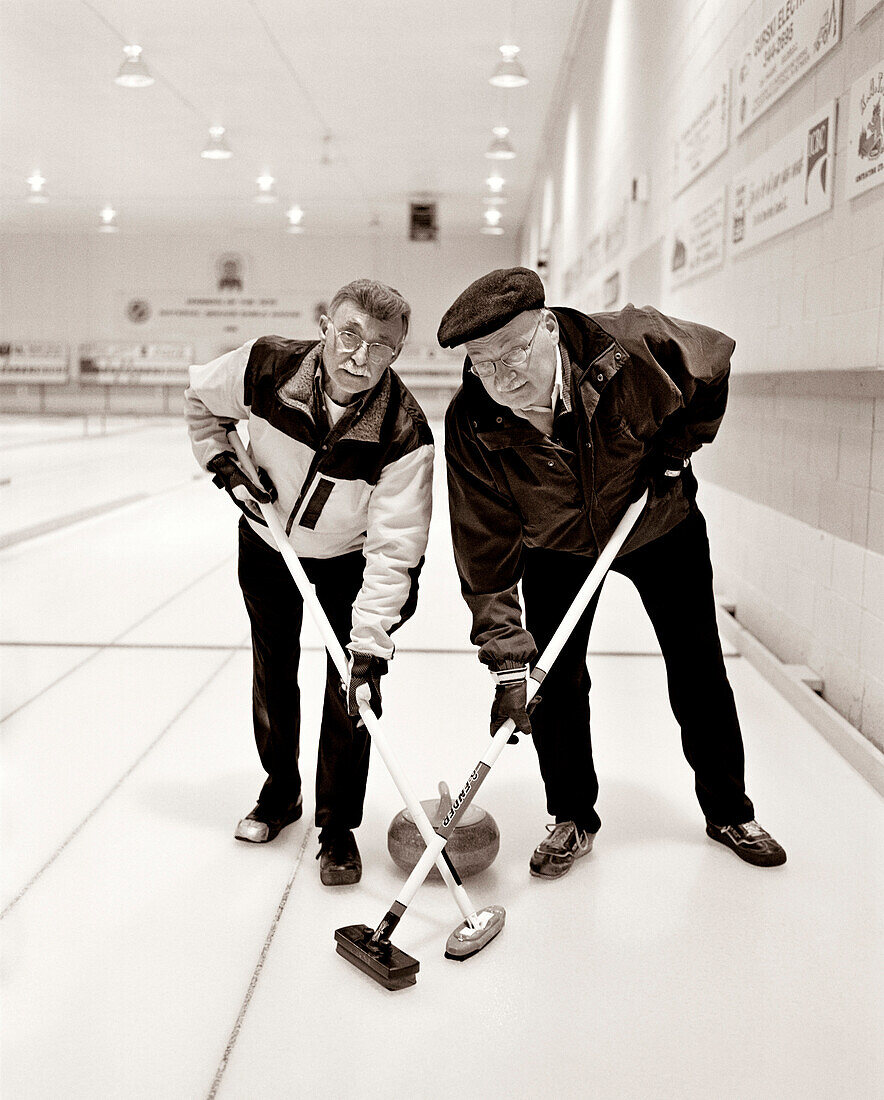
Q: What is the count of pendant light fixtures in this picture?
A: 10